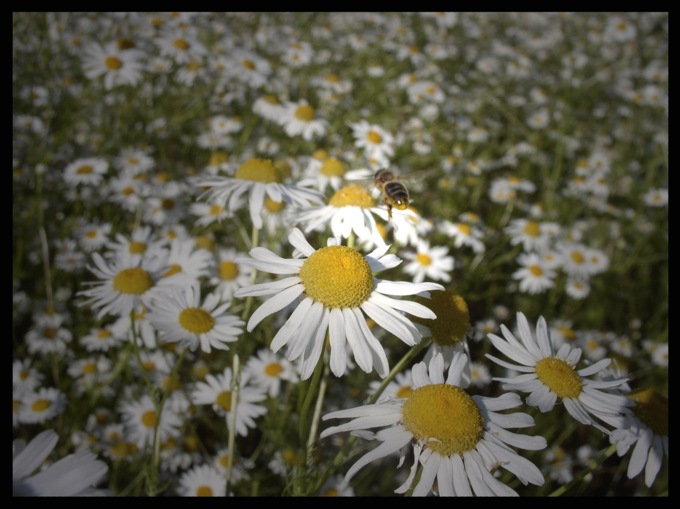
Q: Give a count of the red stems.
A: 0